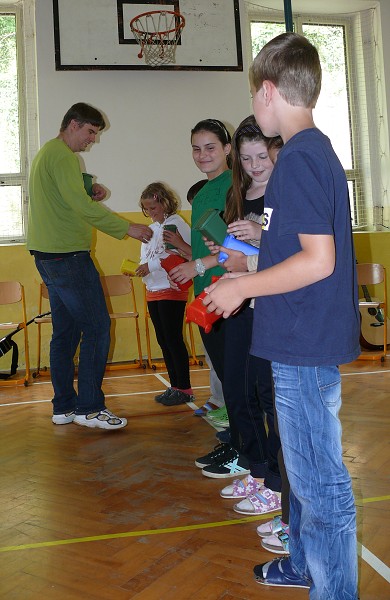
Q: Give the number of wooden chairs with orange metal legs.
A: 5